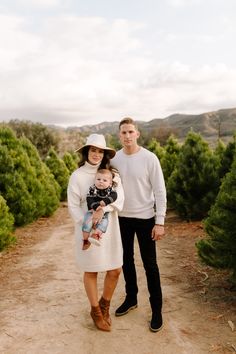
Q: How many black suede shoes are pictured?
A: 2